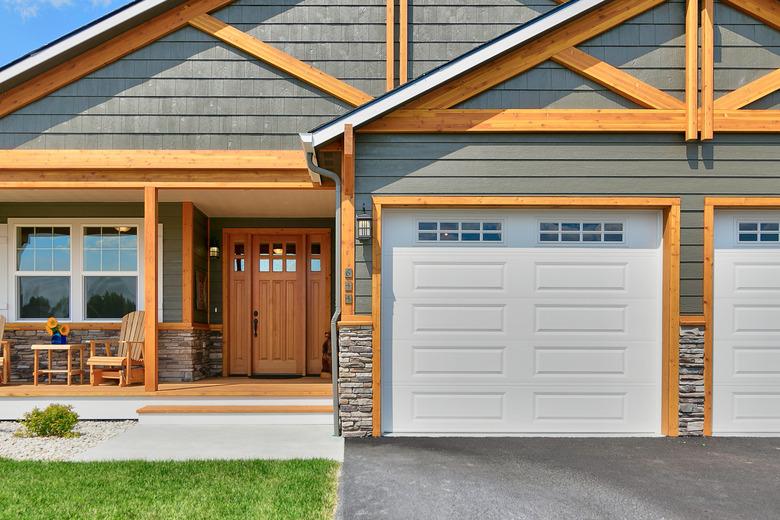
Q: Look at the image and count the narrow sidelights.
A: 2